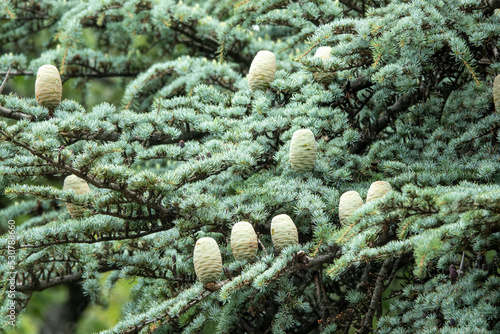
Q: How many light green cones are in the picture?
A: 11